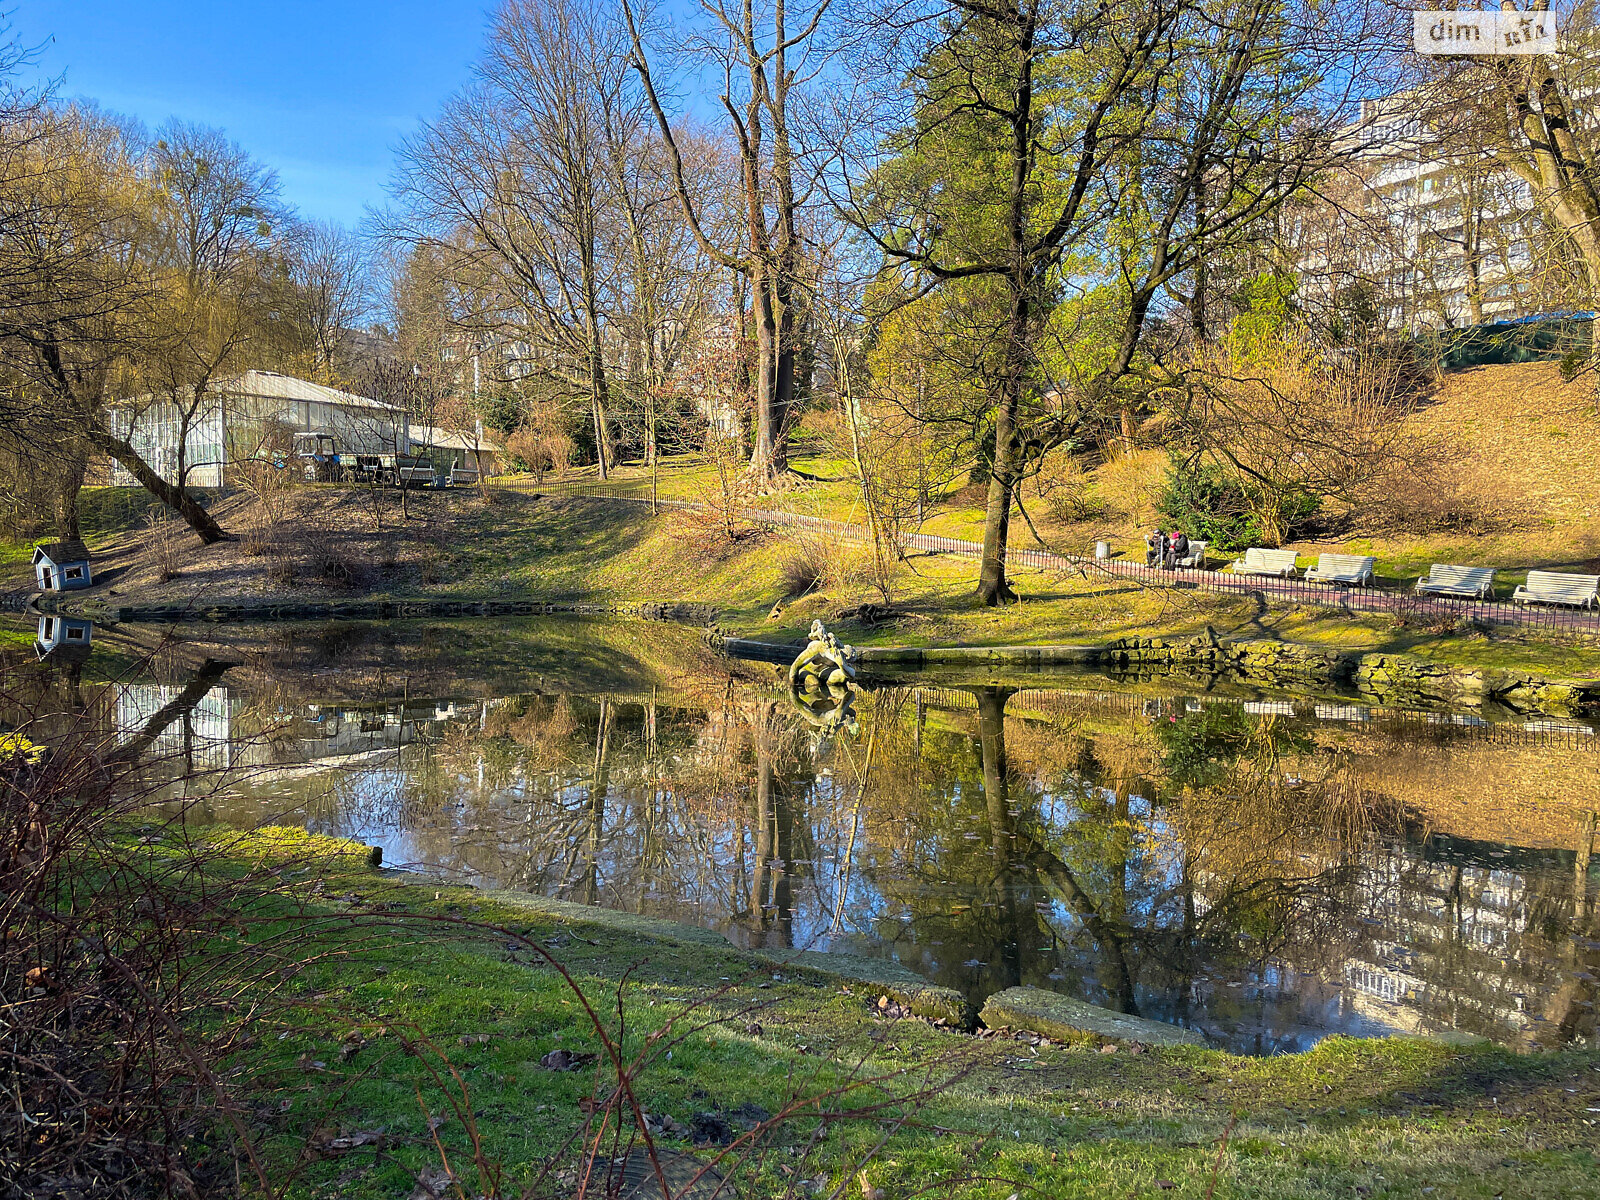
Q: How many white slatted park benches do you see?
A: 5